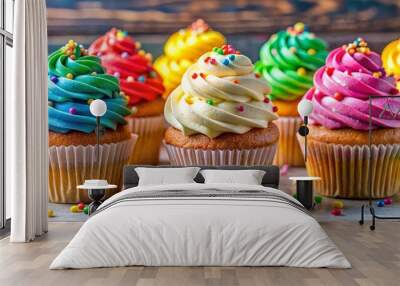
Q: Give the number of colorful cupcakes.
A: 7